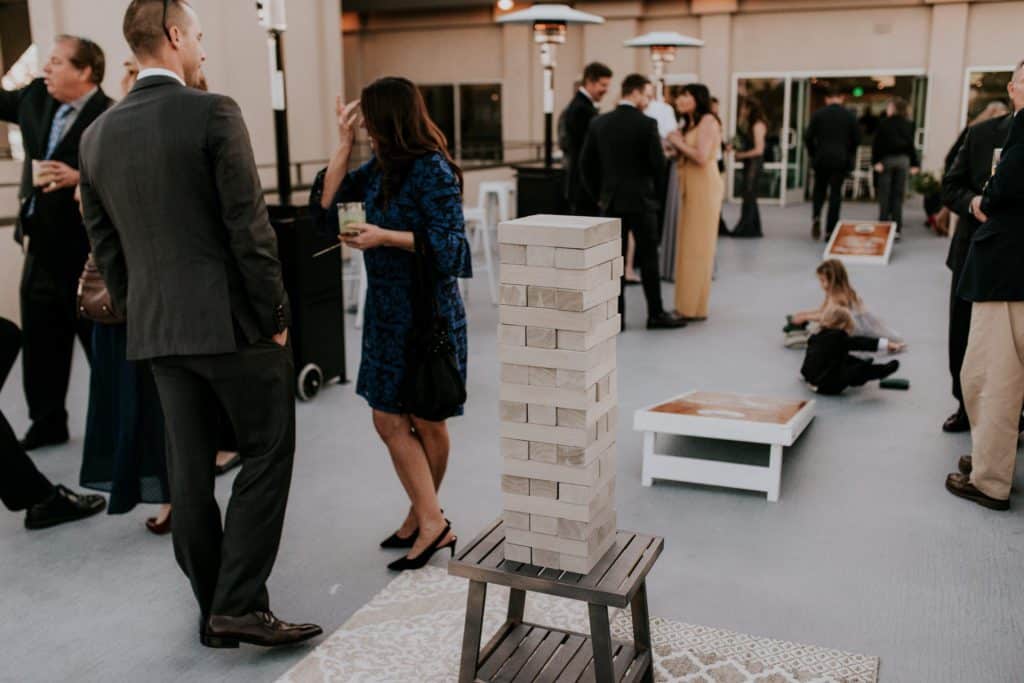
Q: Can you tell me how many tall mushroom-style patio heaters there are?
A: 3